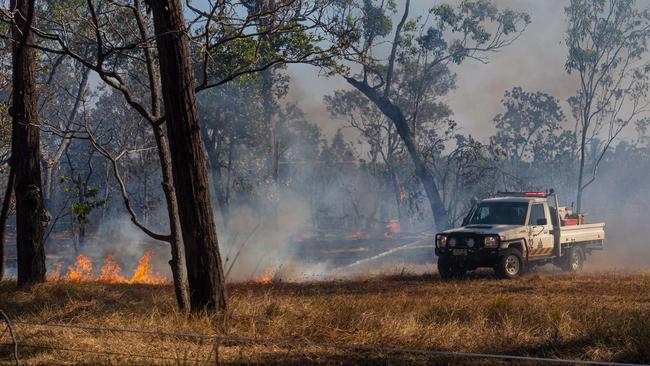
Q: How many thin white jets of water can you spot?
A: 1